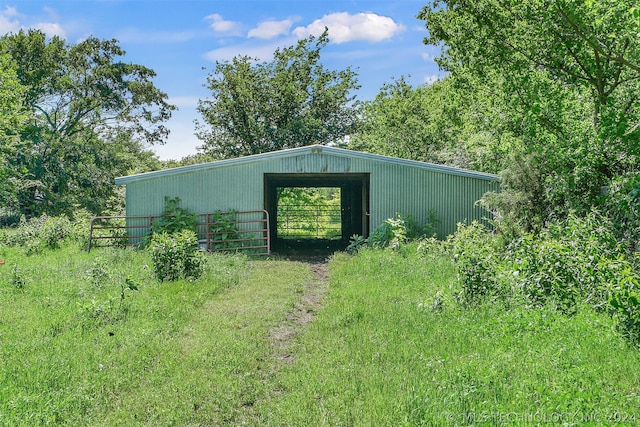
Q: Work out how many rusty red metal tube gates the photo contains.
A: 1